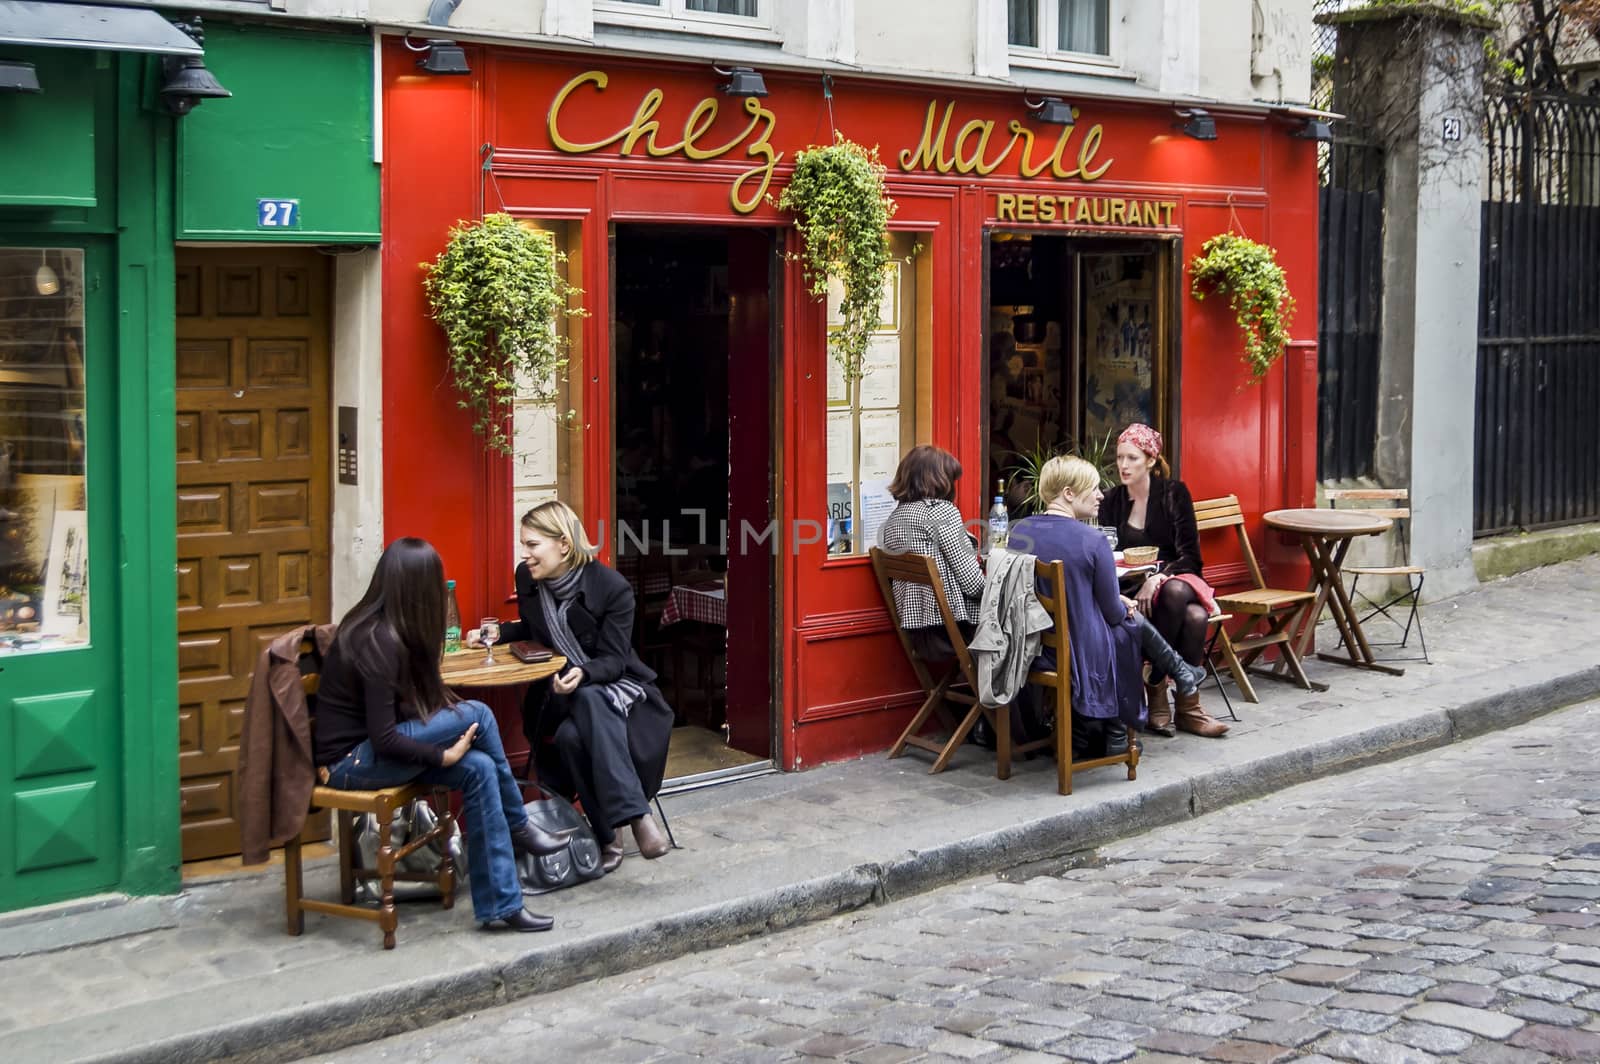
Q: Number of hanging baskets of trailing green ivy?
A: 3